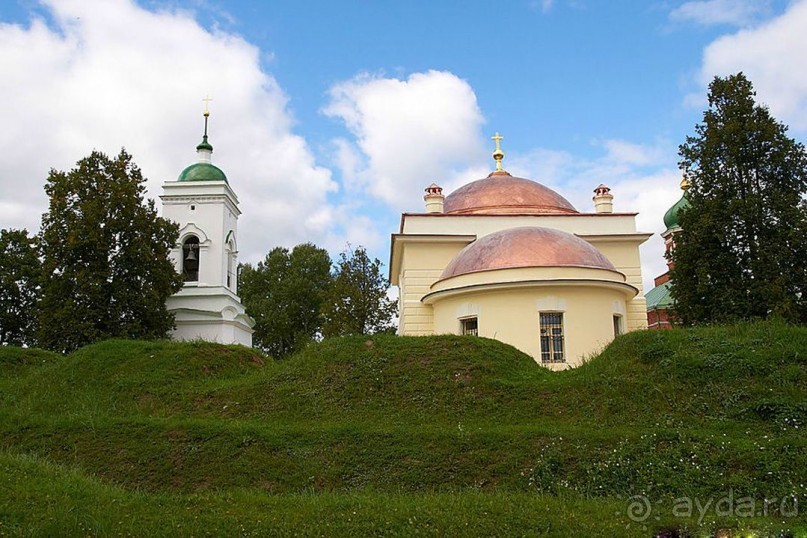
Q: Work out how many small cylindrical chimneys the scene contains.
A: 2